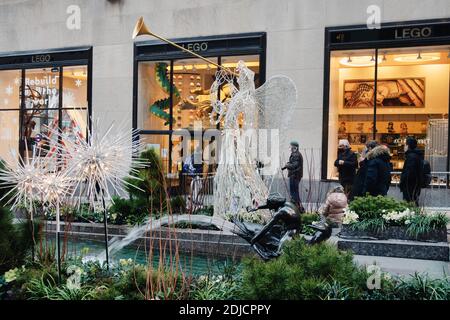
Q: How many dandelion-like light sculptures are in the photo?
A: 3